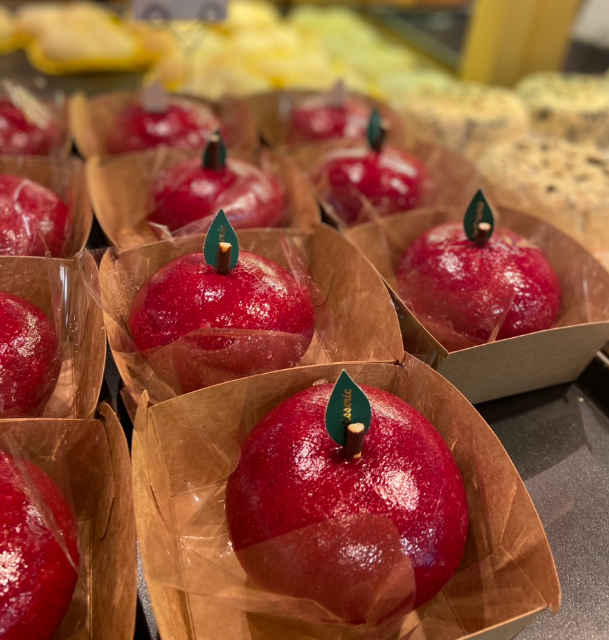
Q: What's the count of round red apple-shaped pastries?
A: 11